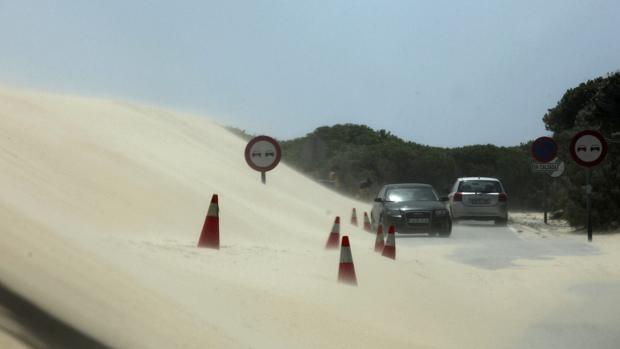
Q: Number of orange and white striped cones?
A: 7